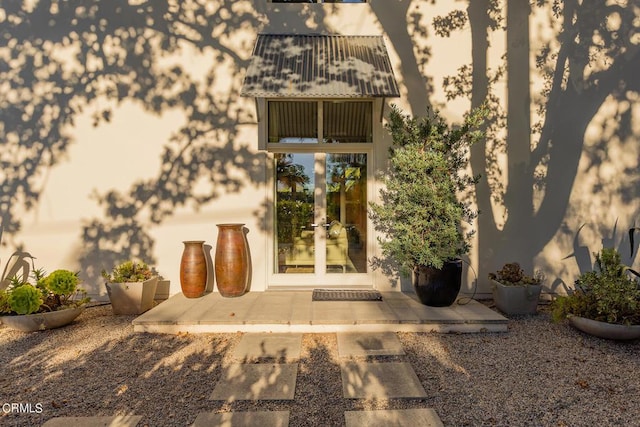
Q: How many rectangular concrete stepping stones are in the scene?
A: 7